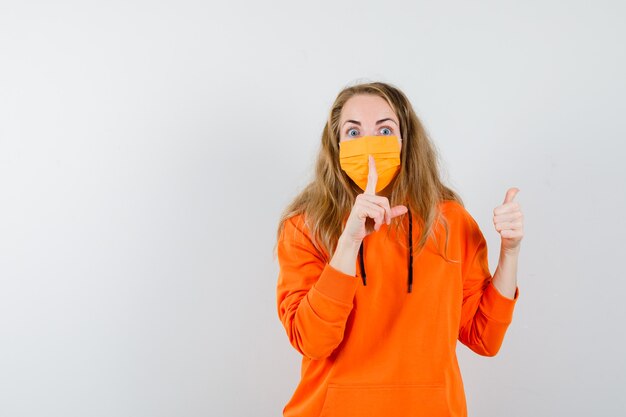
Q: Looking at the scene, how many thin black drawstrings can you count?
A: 2